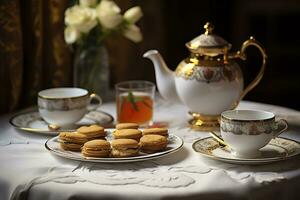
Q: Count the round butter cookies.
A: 8